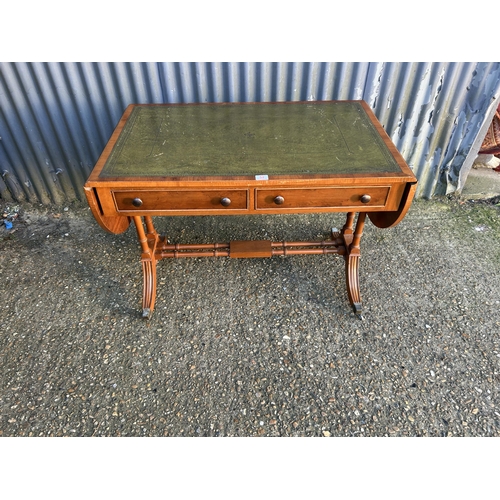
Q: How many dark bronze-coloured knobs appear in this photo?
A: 4